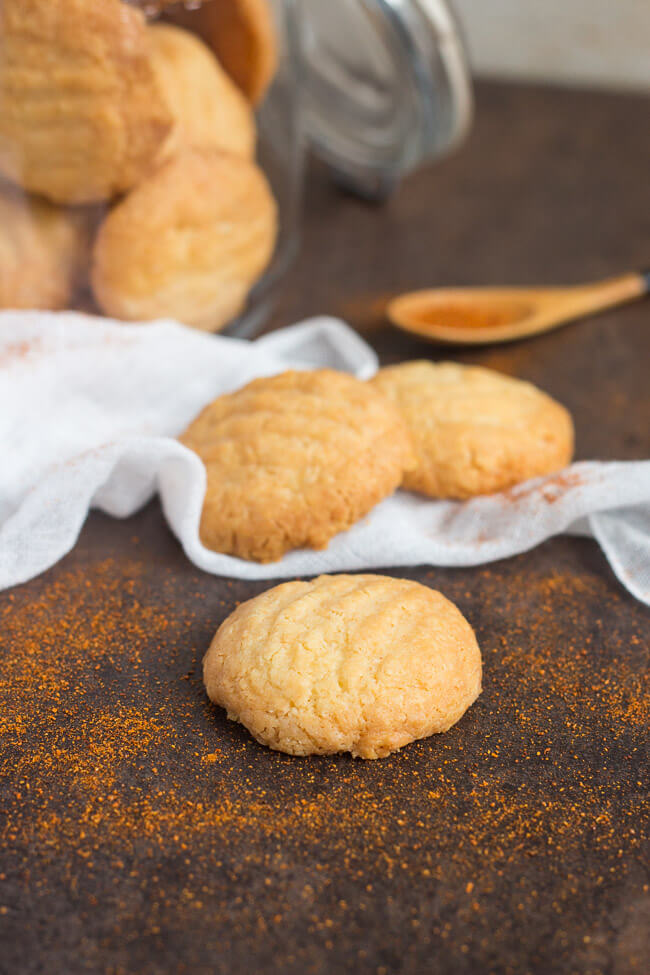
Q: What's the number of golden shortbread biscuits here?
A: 8